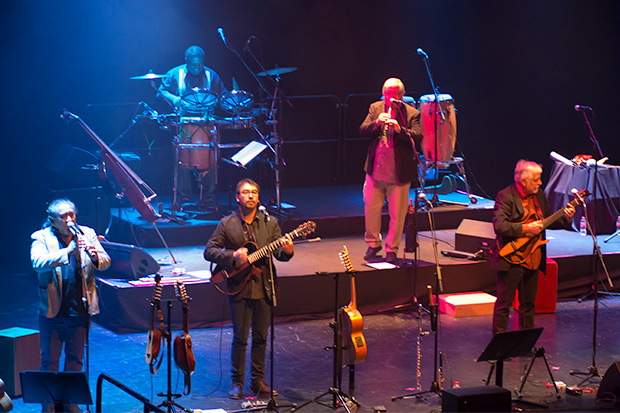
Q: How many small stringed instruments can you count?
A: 2